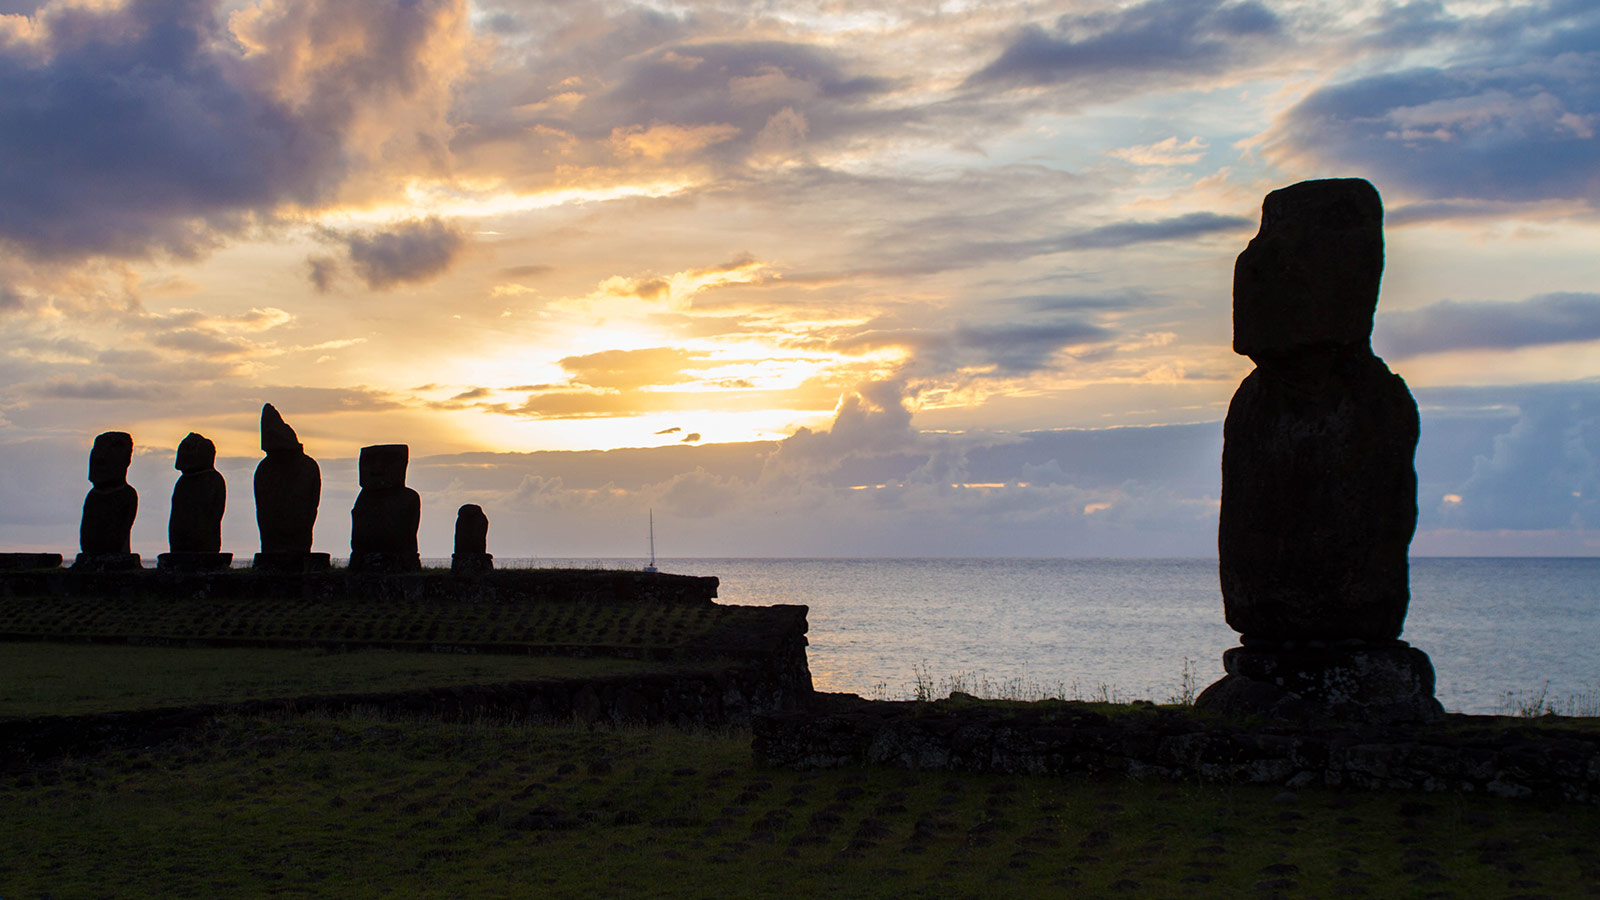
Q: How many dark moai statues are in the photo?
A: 6